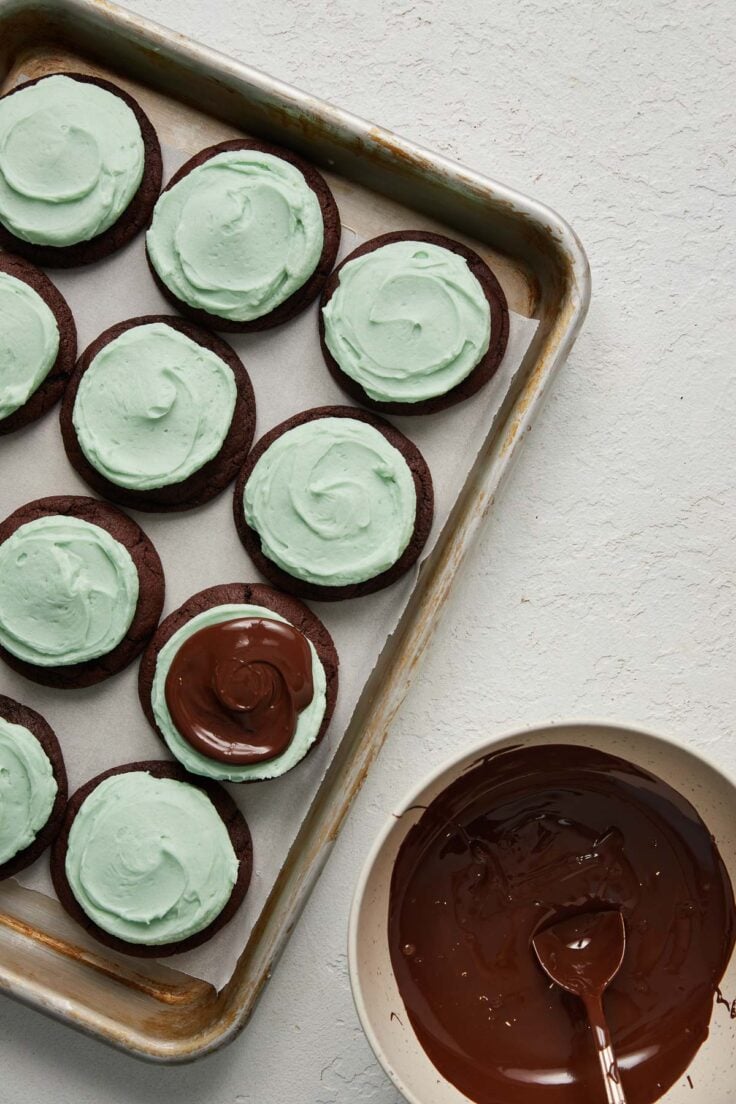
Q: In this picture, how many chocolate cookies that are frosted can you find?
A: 10